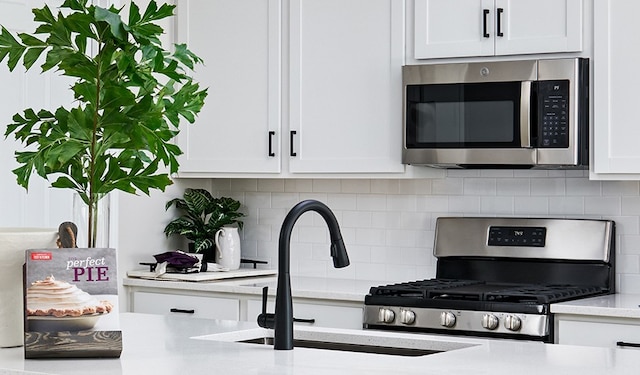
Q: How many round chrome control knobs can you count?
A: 5